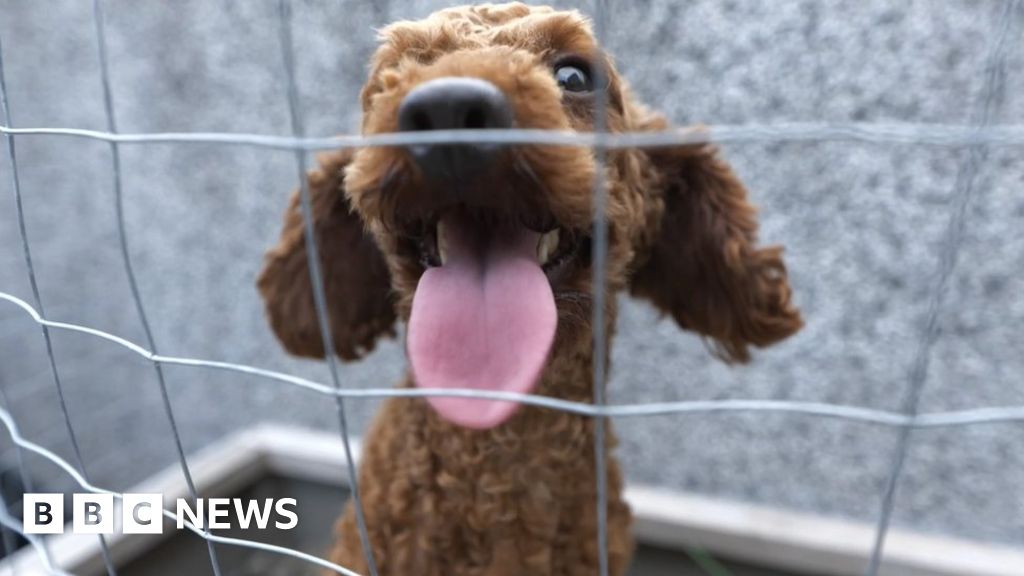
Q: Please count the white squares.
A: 3